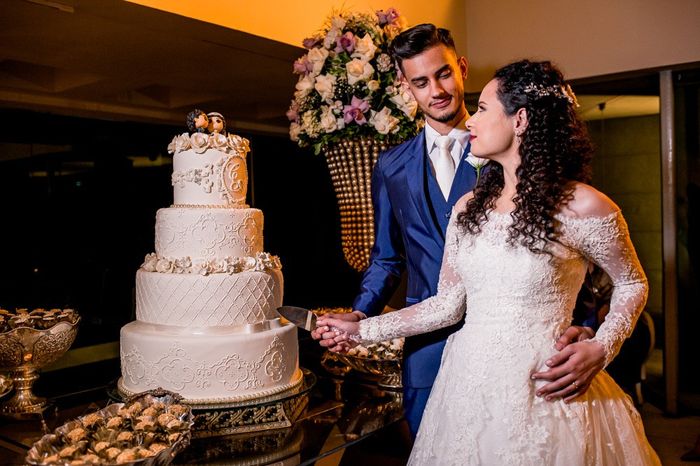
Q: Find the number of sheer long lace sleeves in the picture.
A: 2